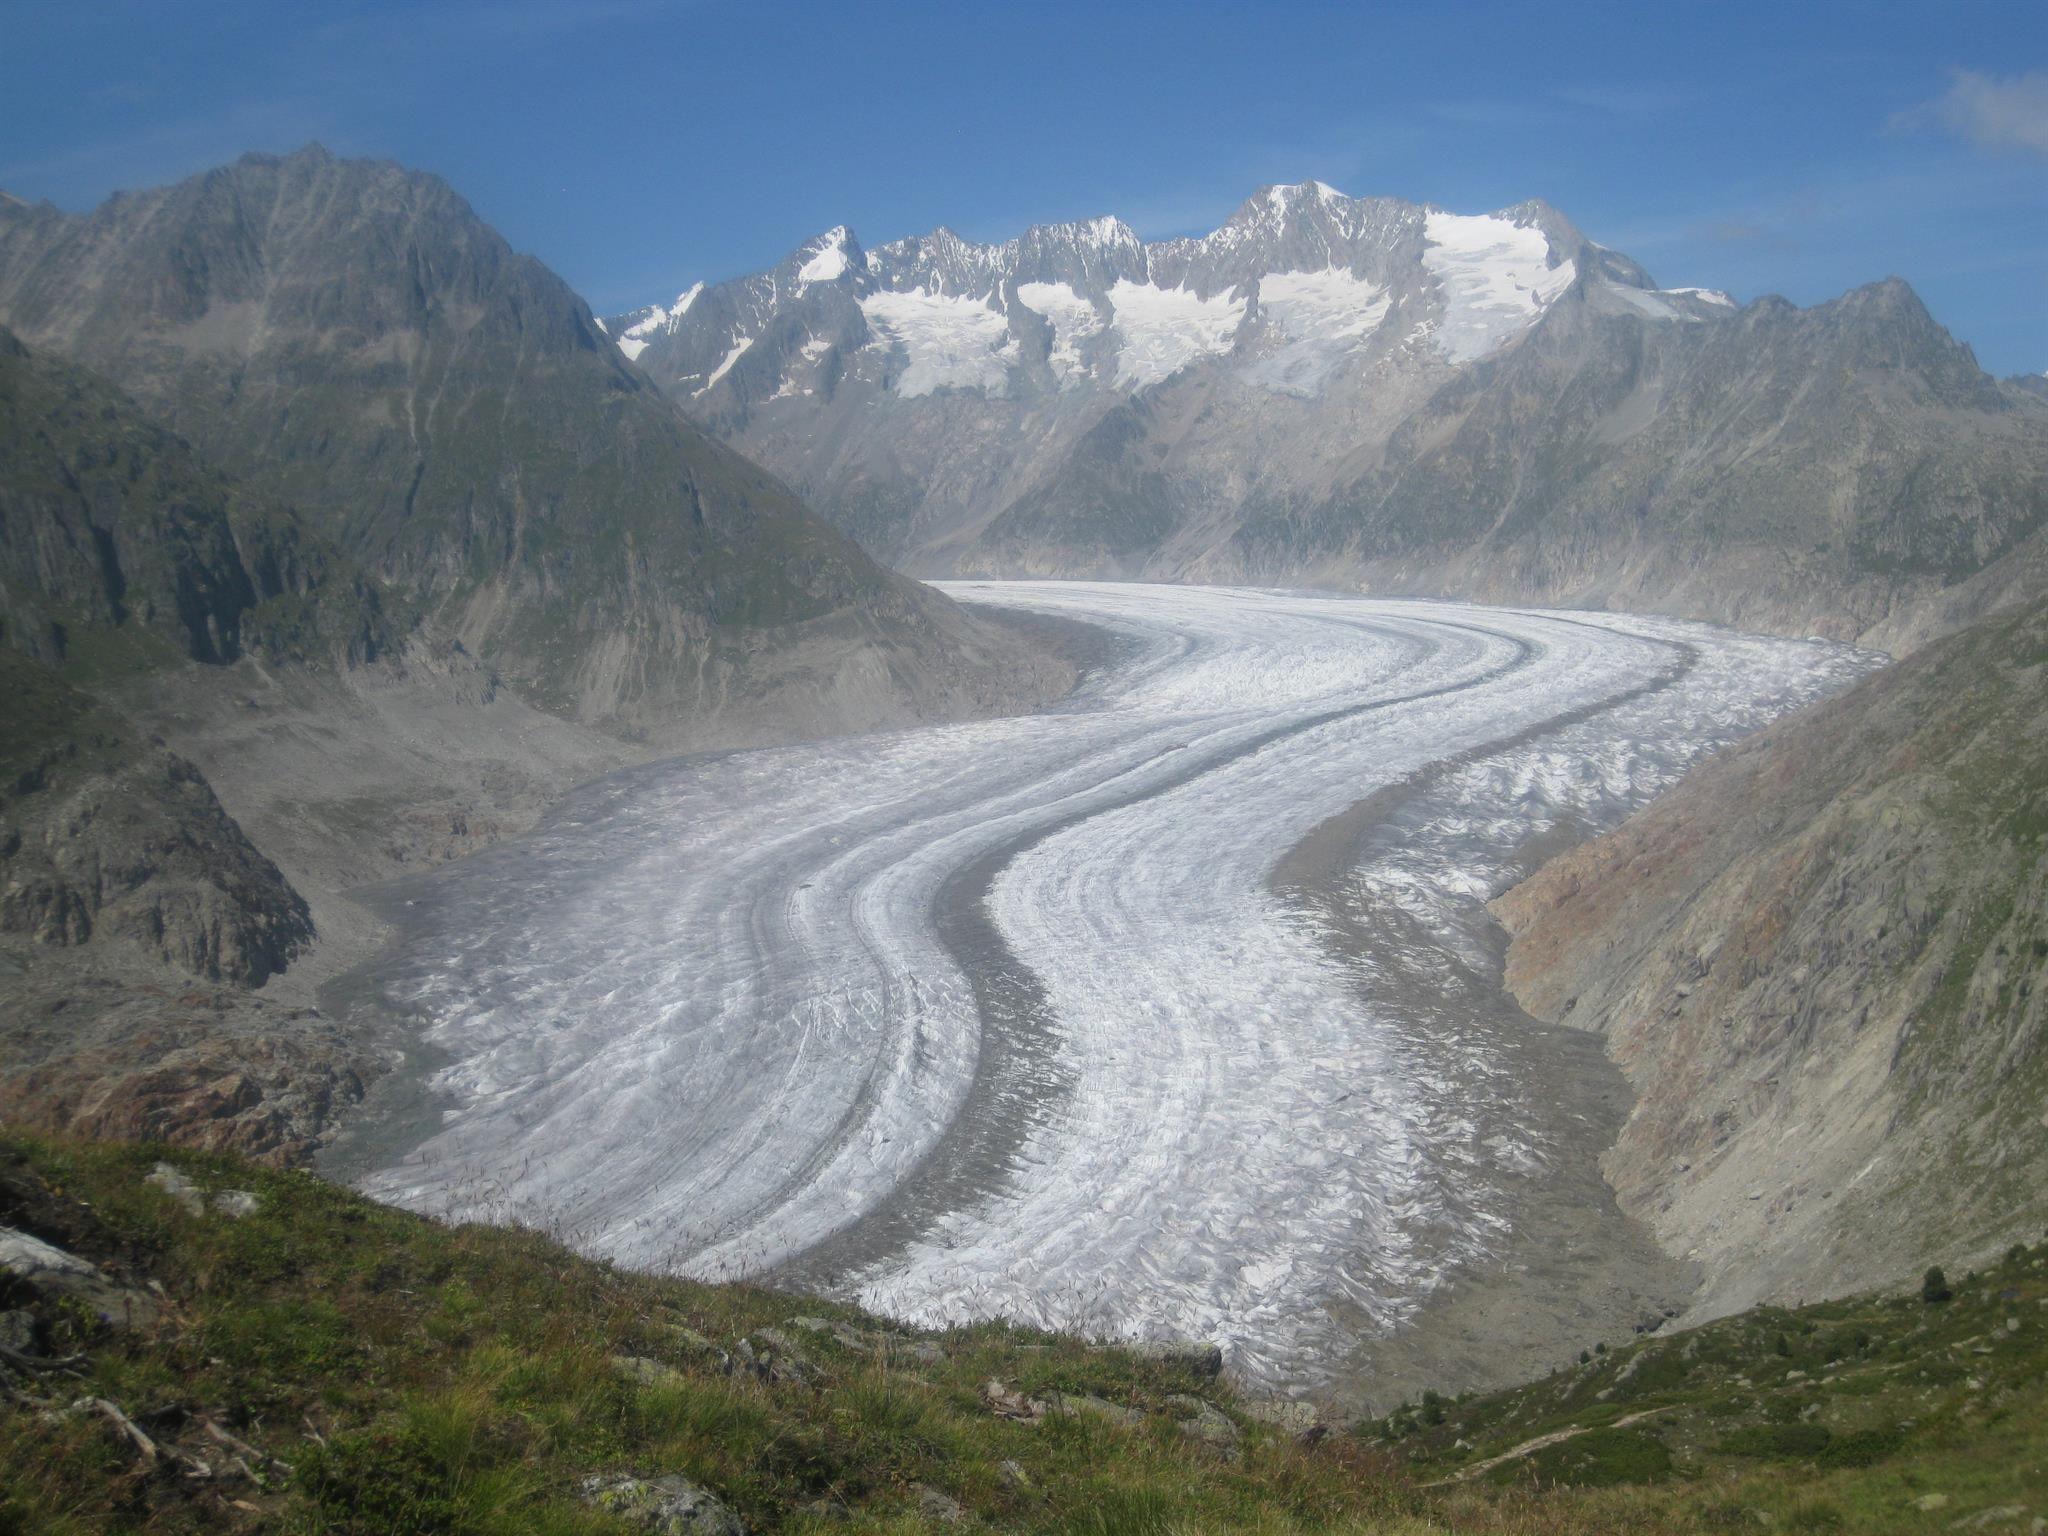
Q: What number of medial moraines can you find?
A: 2